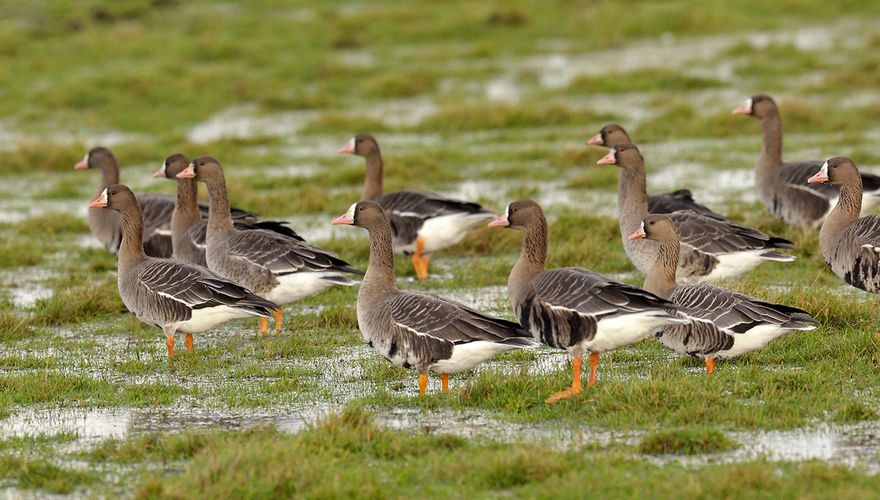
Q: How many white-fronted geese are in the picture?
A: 12